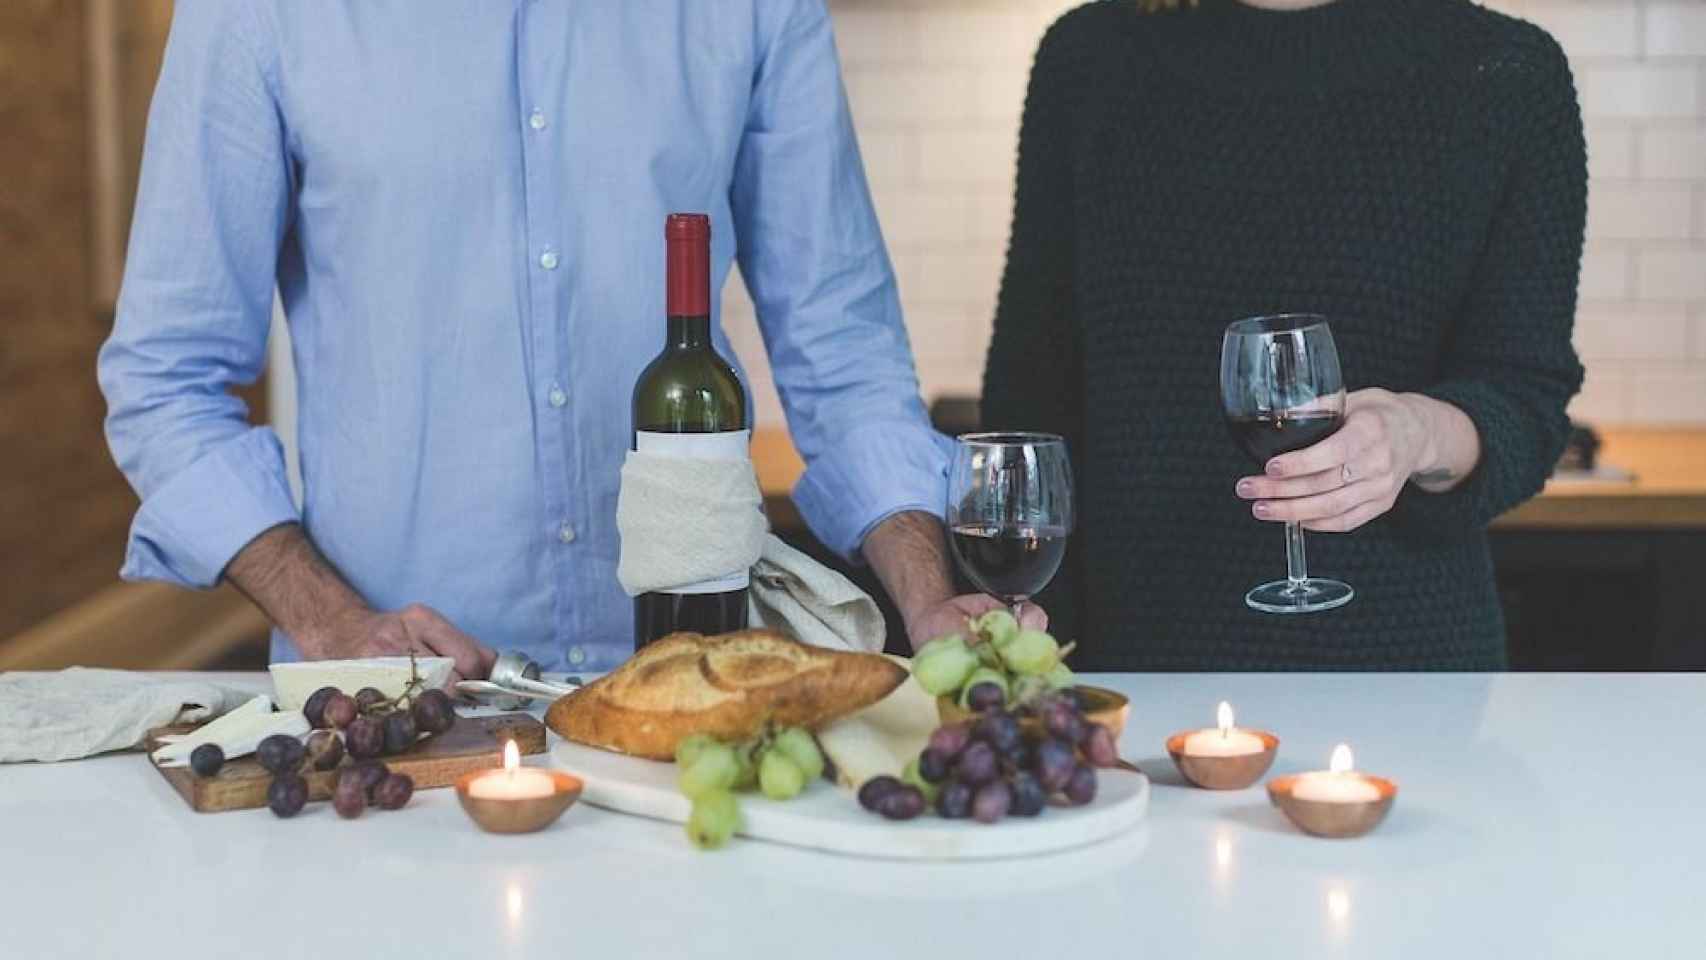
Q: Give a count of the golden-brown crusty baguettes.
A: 1